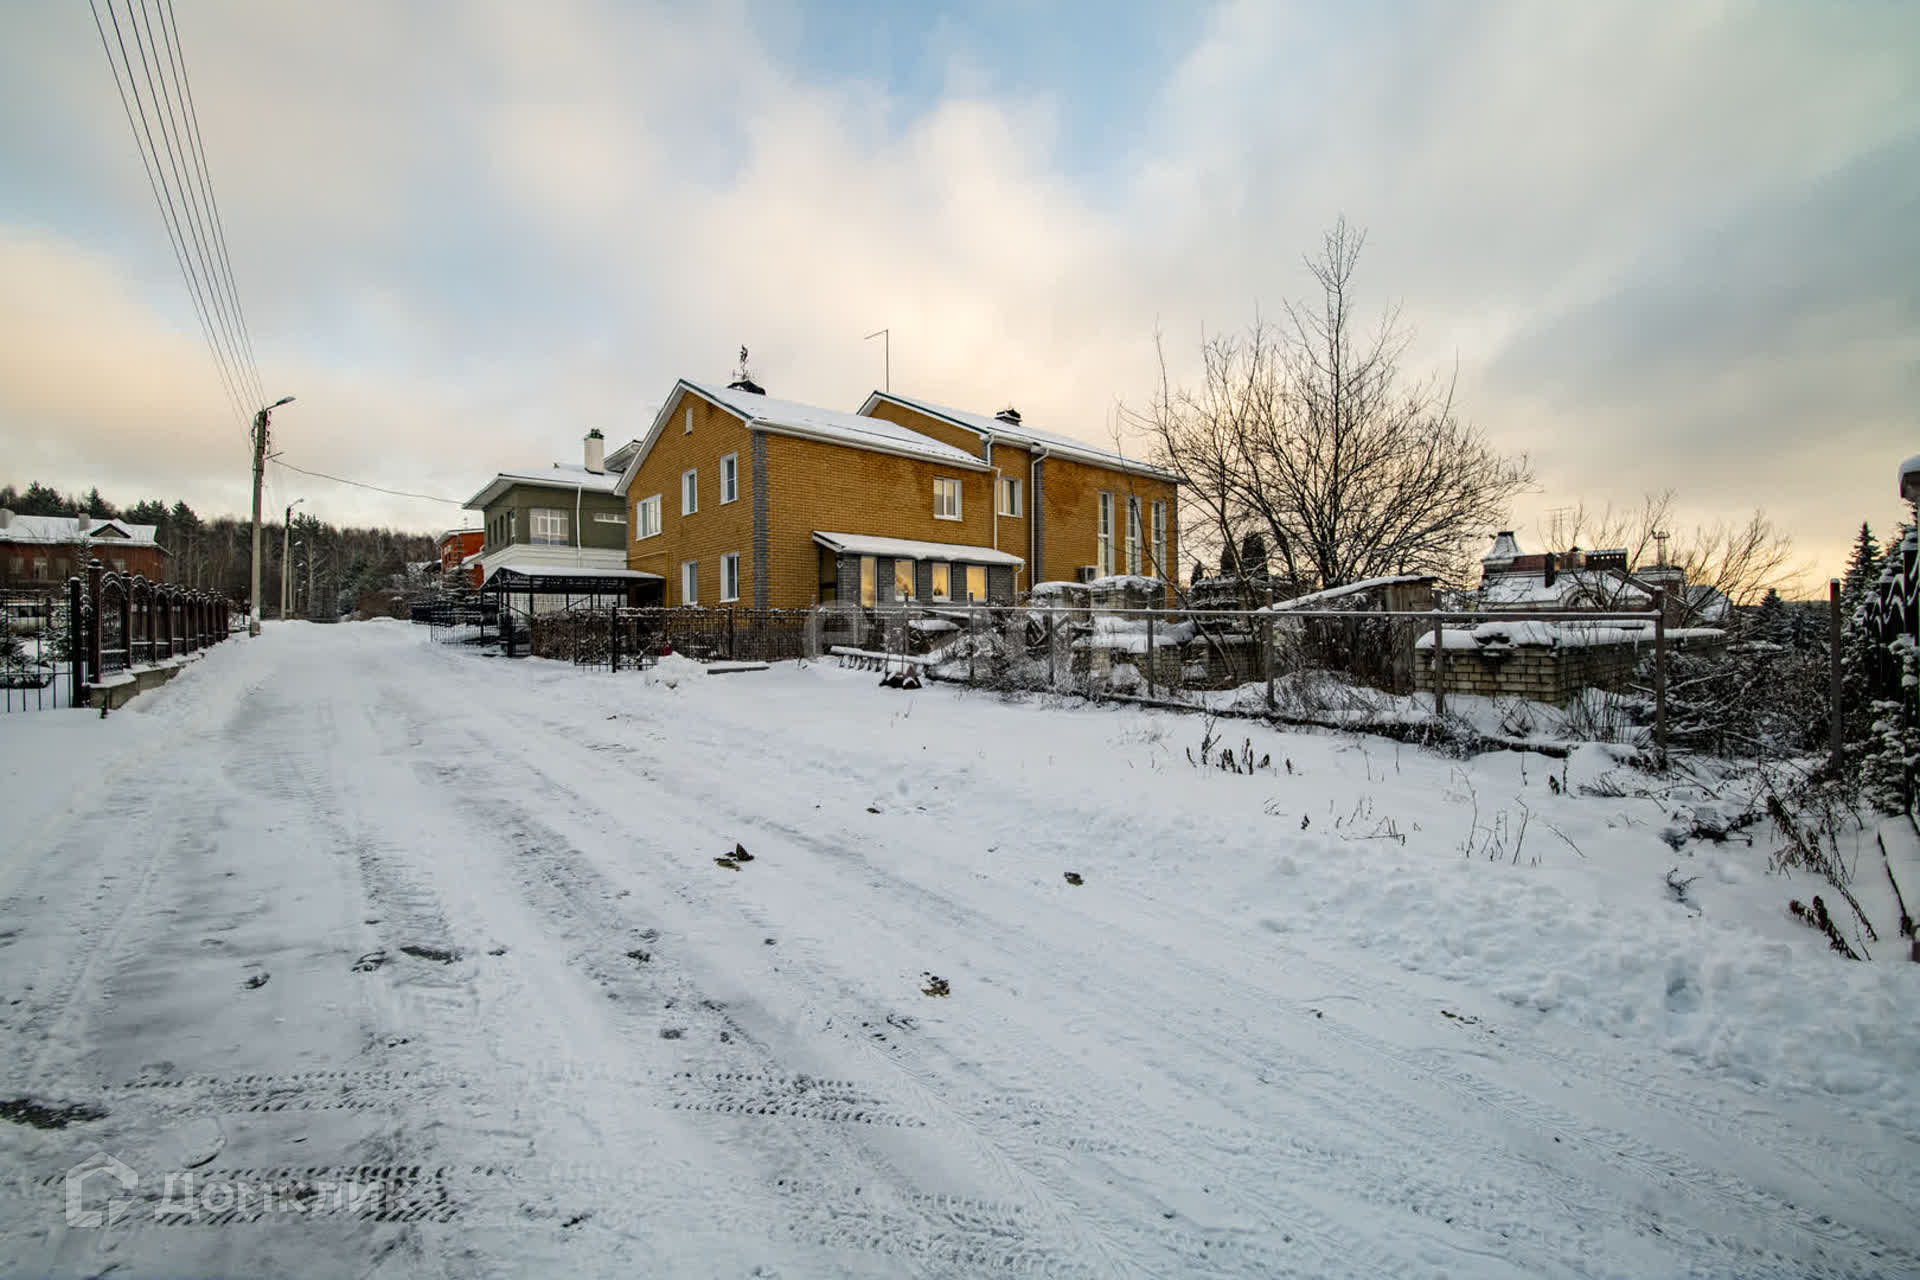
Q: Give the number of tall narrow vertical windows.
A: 3